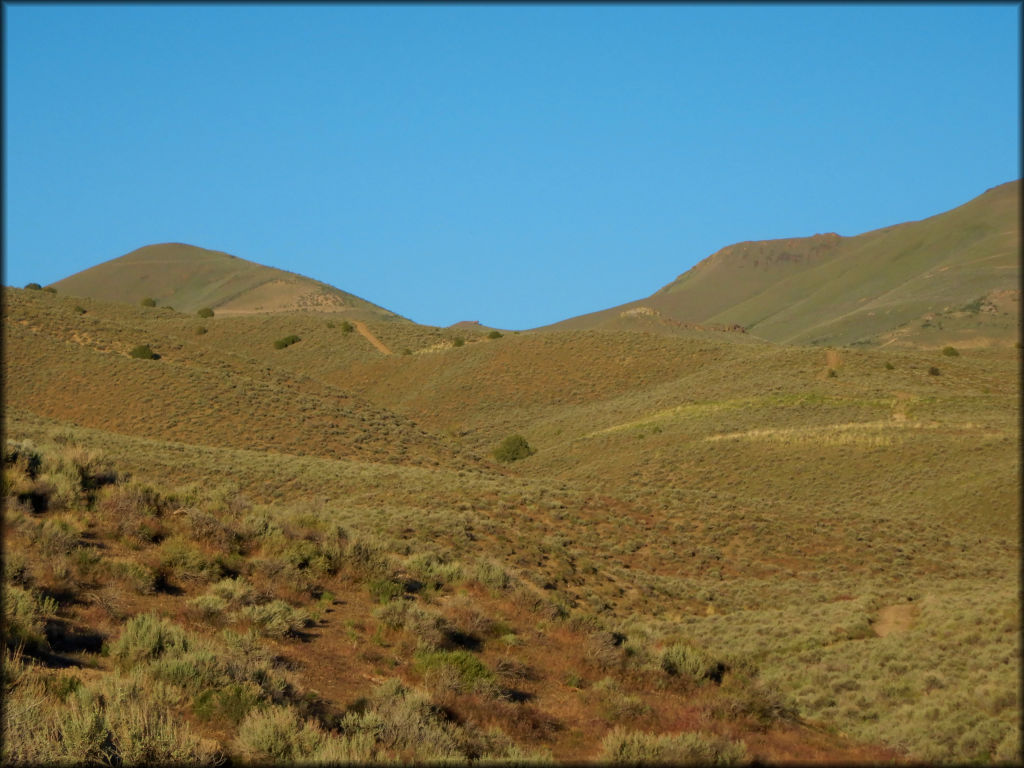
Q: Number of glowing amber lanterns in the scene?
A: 0